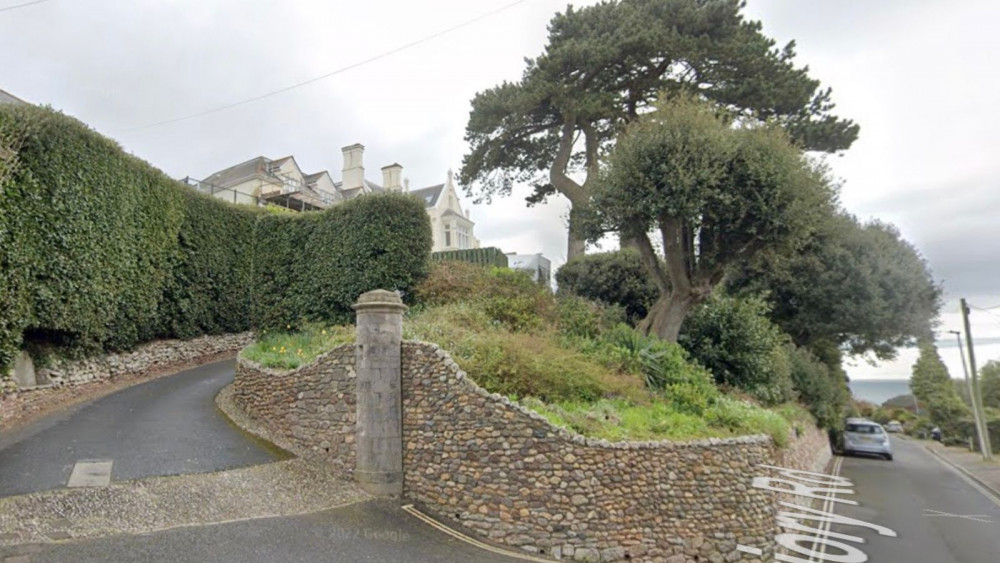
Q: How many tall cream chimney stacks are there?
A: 2